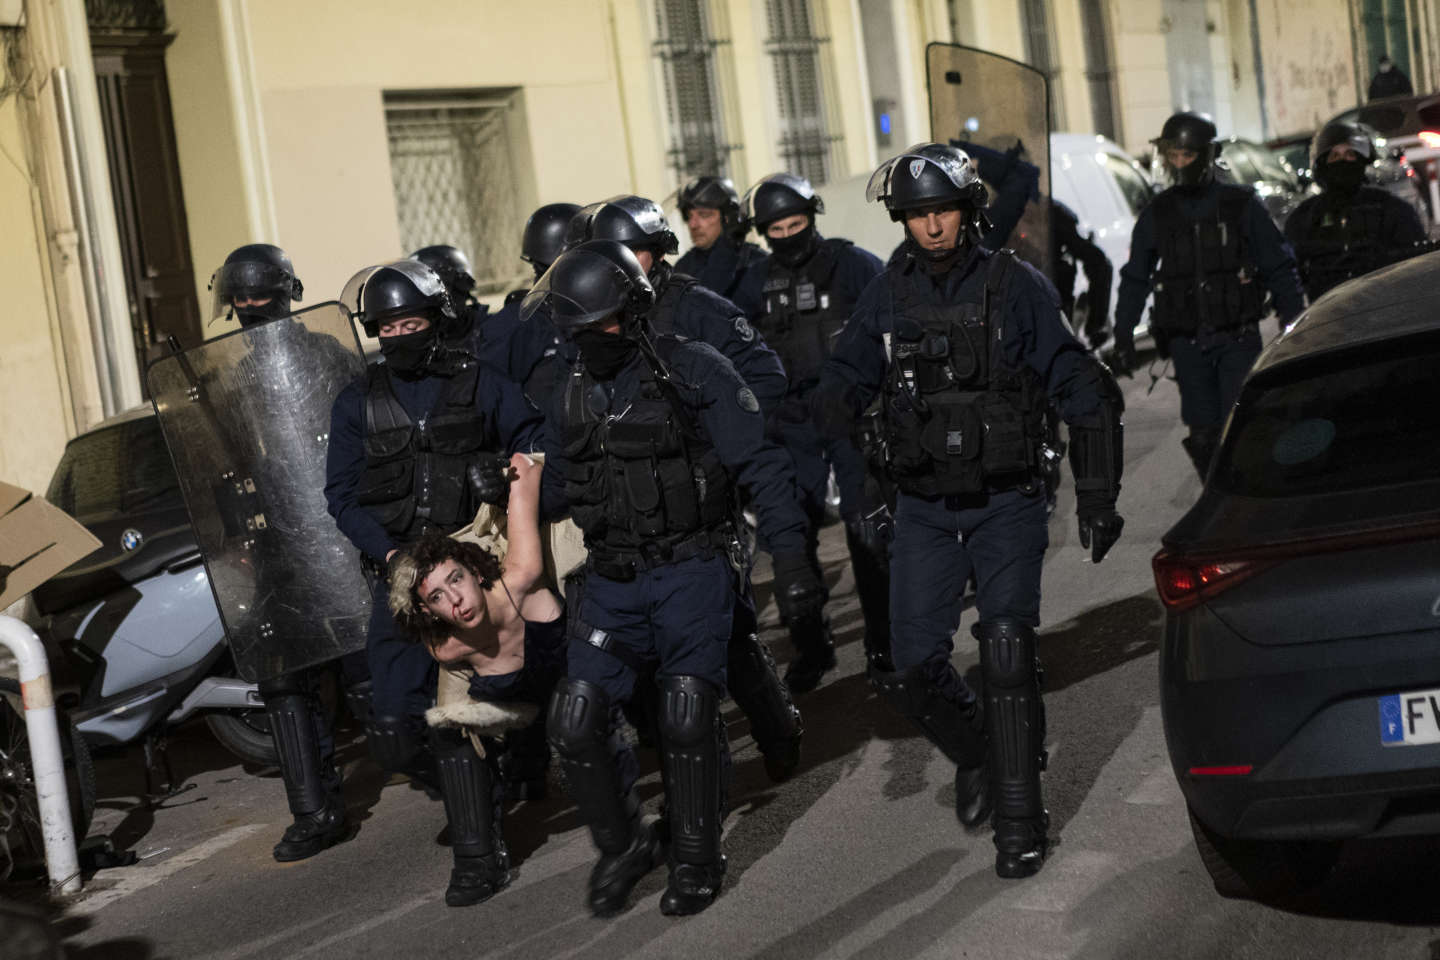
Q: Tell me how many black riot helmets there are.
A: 11